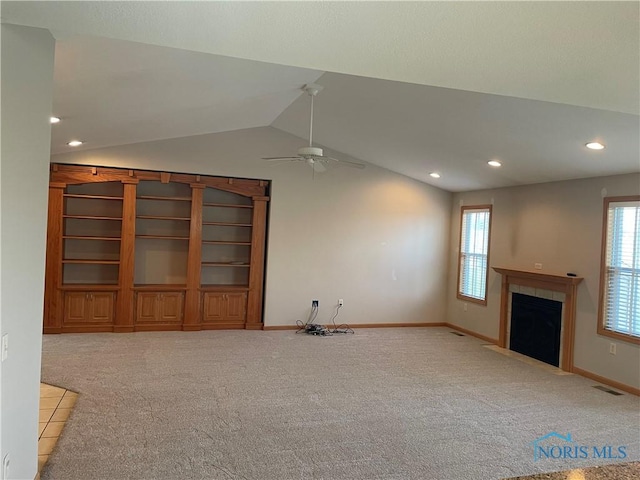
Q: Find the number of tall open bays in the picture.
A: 3